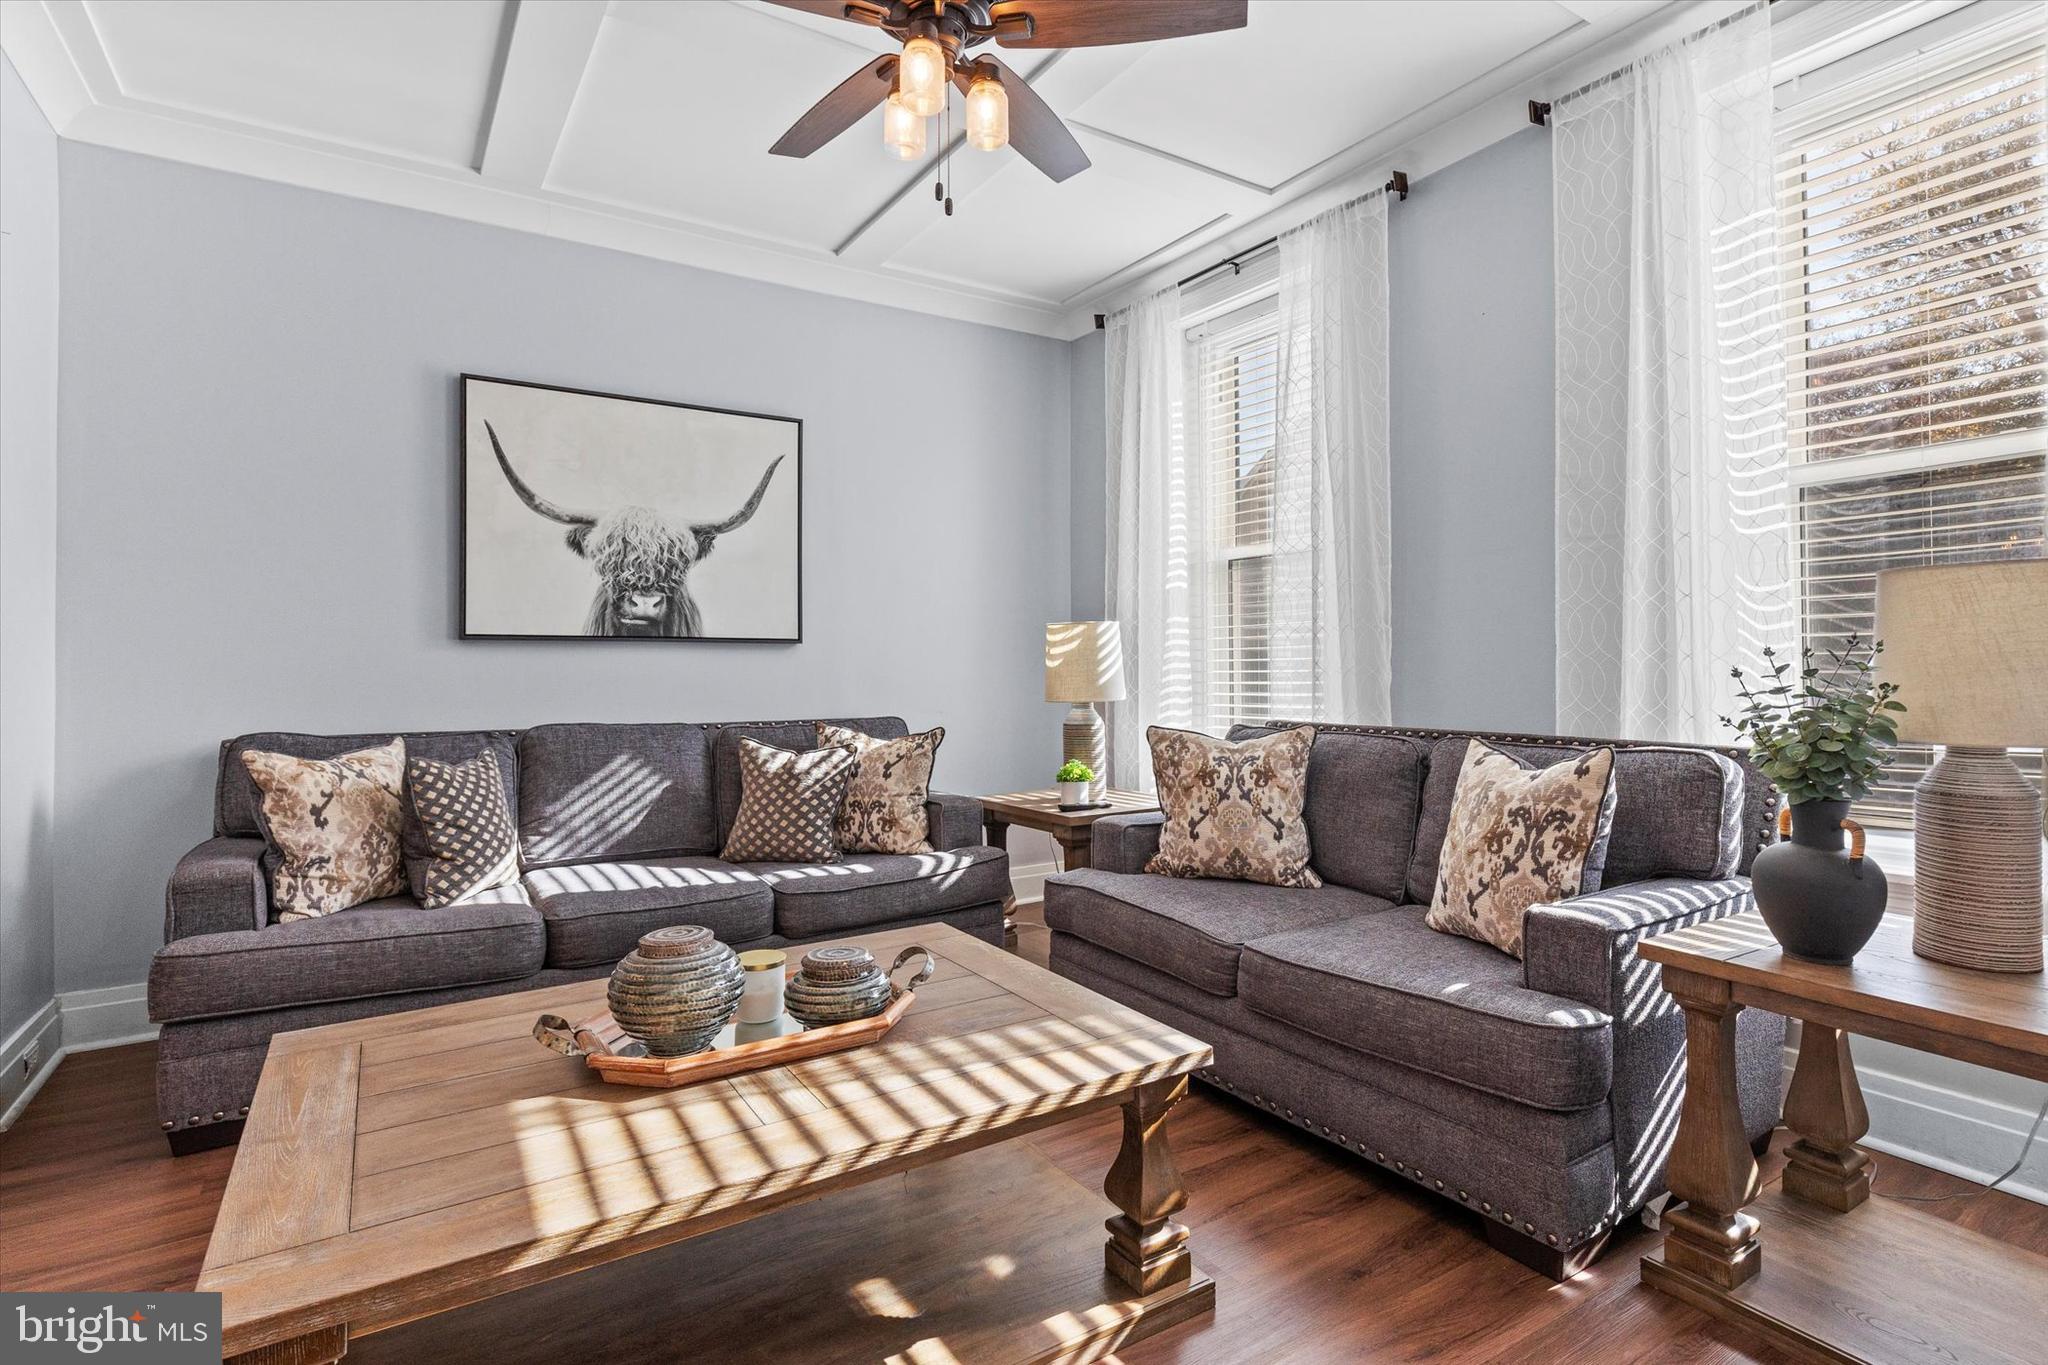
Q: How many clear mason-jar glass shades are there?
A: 3